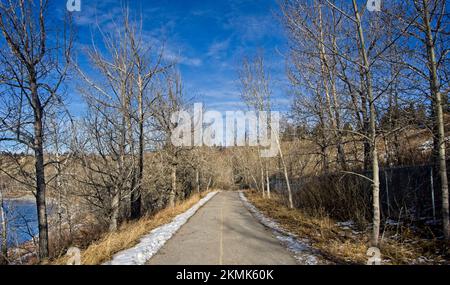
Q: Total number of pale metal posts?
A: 2